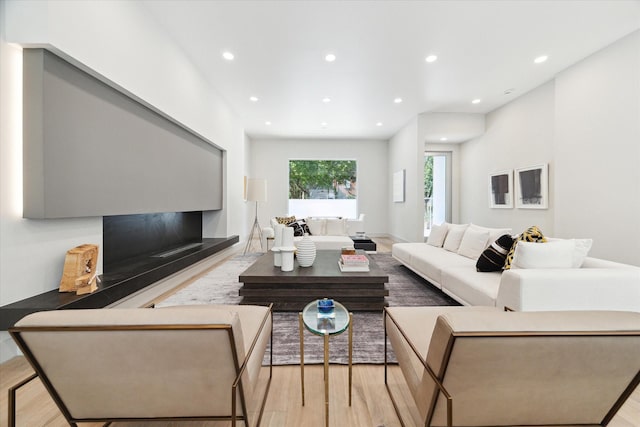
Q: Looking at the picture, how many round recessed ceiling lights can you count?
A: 12